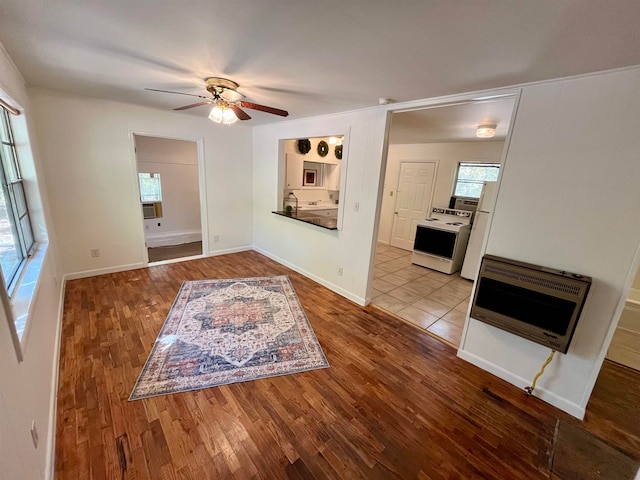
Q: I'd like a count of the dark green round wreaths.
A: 3